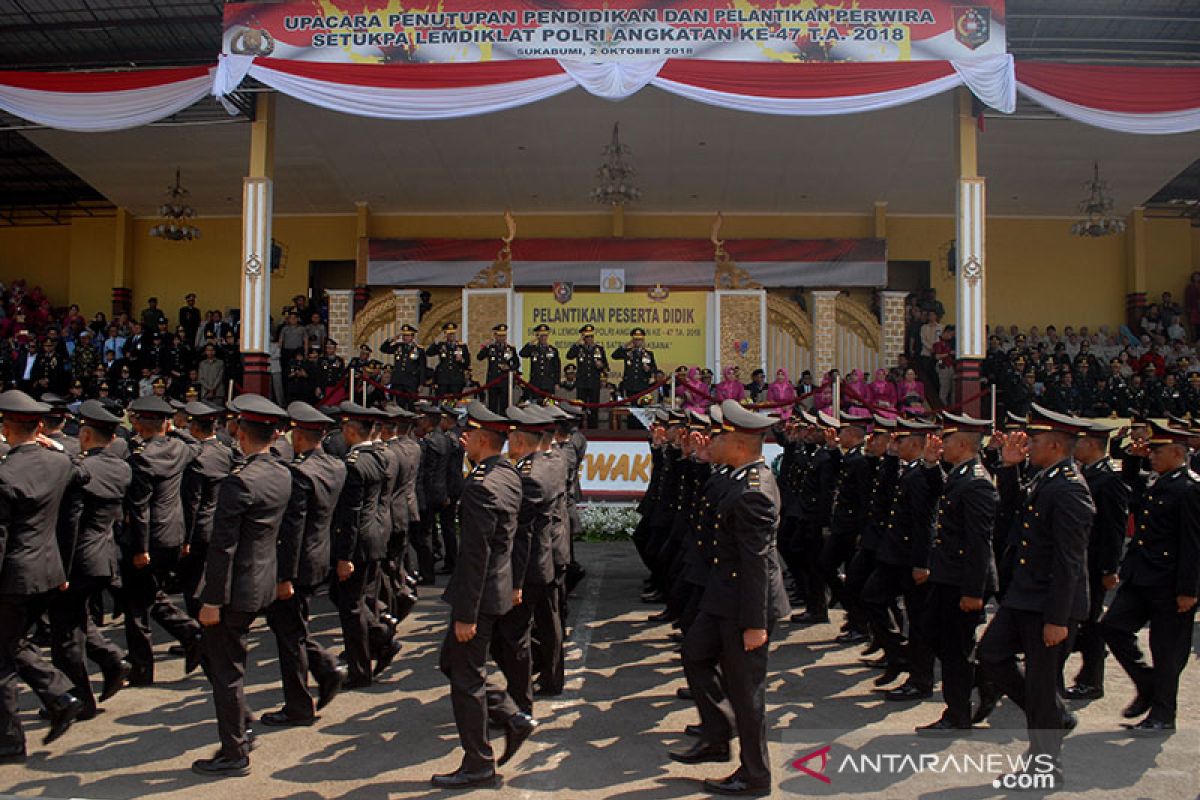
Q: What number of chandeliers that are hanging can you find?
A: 3